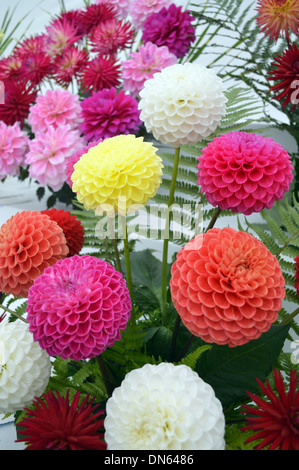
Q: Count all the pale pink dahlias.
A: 6